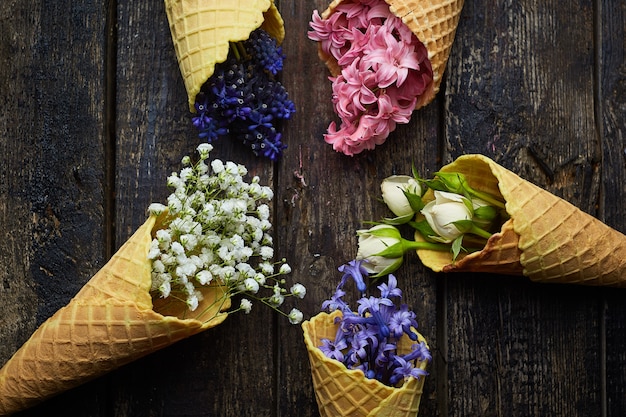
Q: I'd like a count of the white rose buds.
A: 3